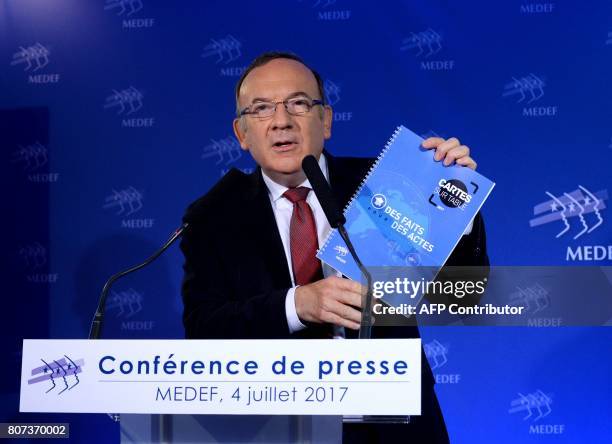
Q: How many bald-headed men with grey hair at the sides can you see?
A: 1